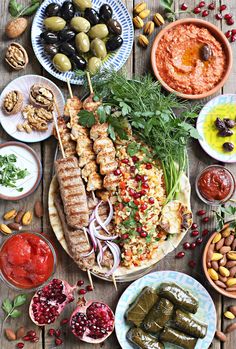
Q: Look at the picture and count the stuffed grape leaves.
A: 6